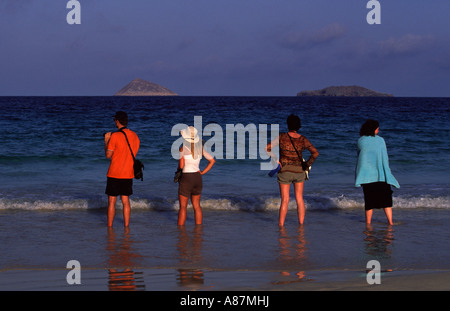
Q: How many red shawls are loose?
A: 0